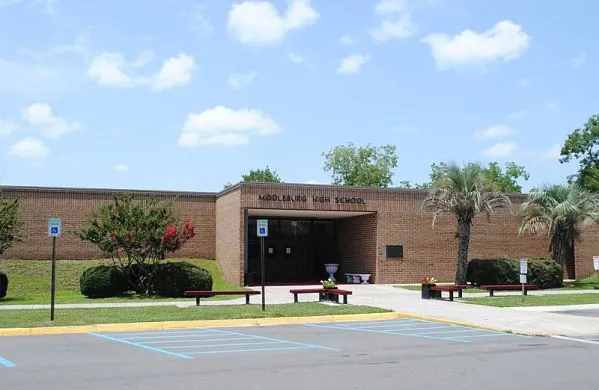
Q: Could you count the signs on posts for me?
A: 4